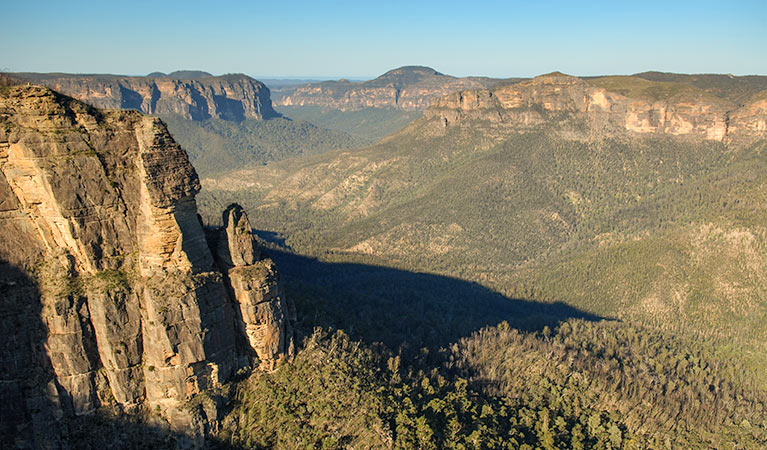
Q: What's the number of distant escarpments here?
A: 3